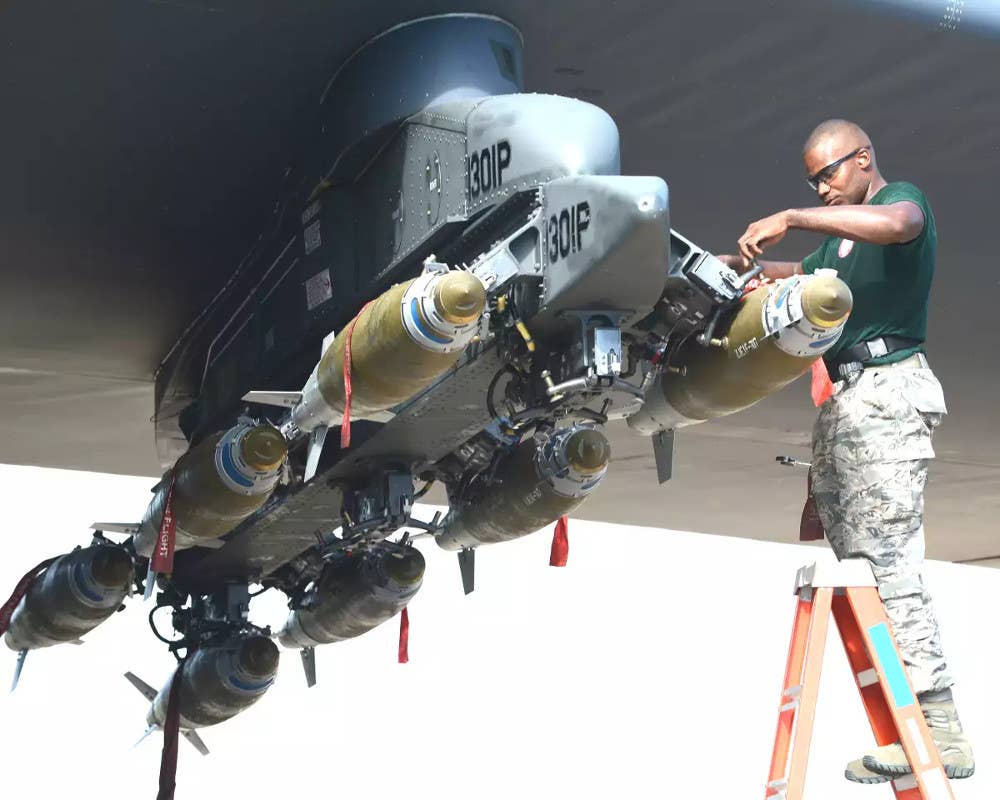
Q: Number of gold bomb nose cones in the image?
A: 7